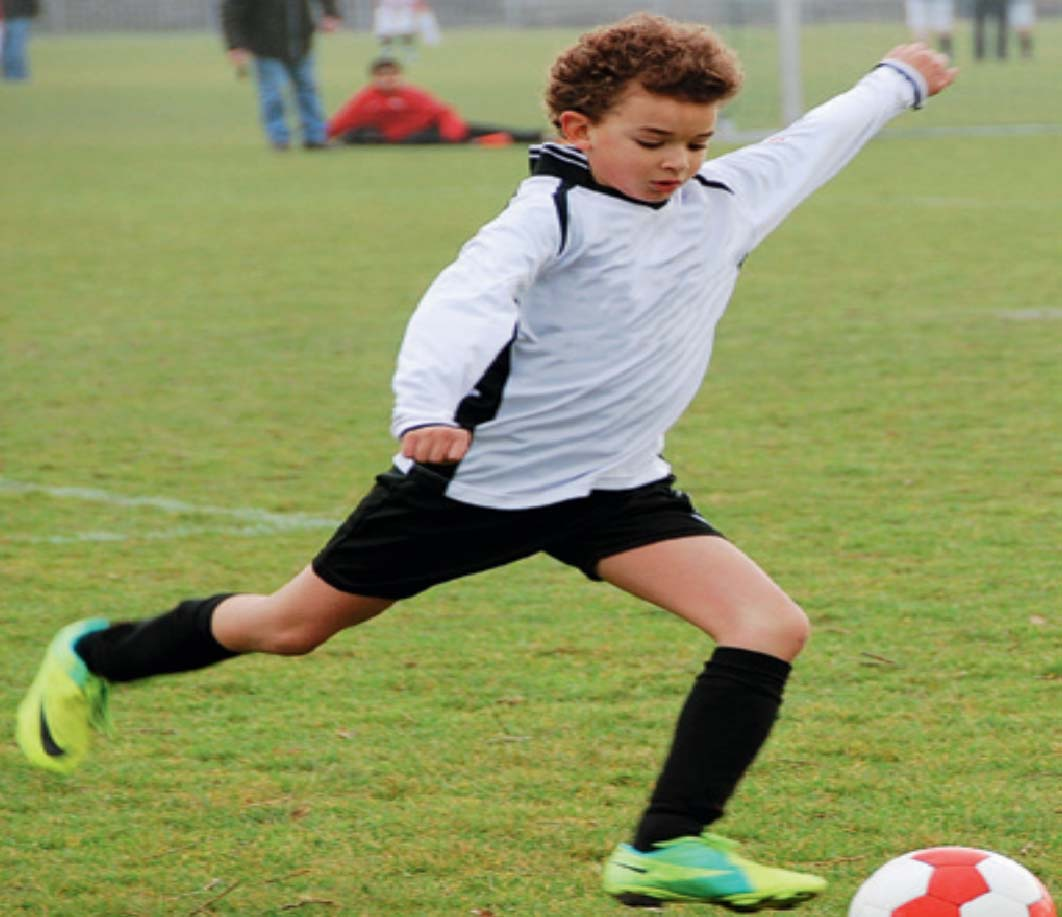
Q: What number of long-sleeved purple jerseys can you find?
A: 0